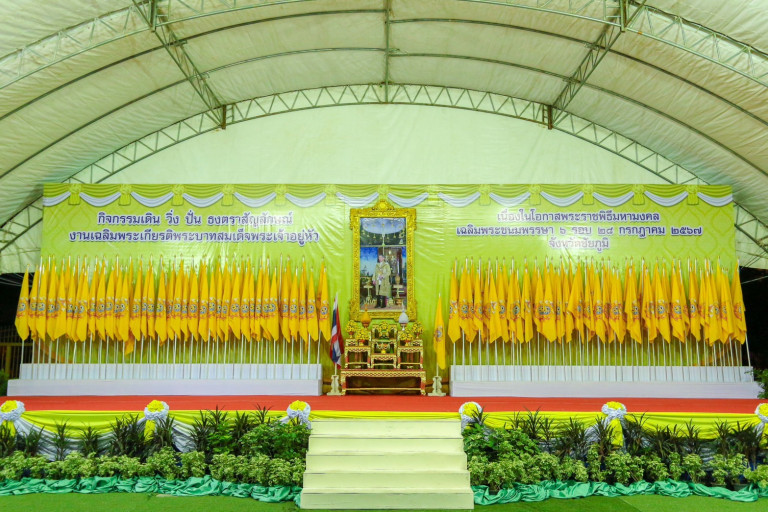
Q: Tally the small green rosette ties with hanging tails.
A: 13